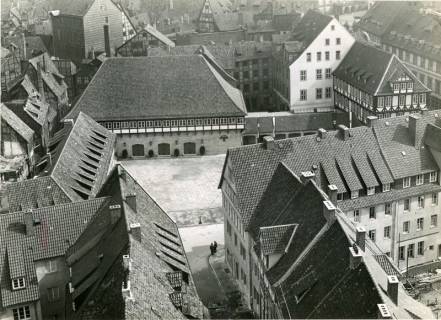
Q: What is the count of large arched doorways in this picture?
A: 3